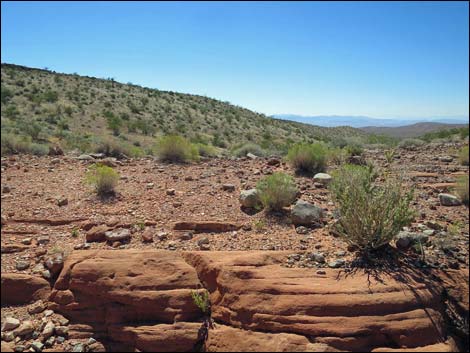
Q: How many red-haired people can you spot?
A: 0